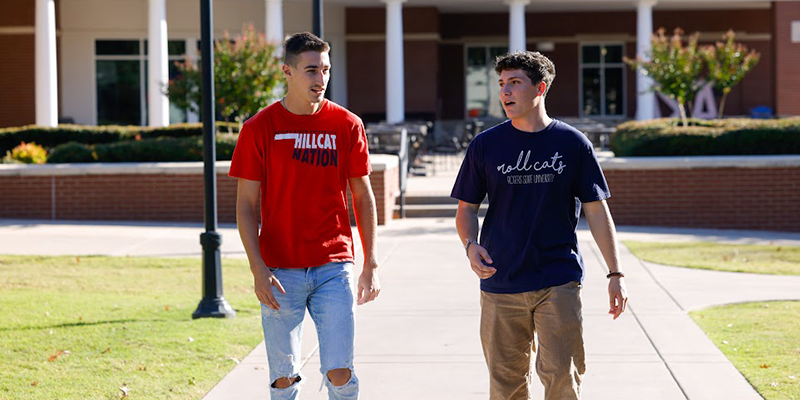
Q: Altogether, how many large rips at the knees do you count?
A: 2